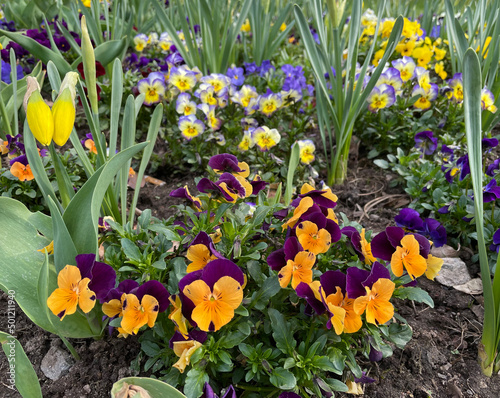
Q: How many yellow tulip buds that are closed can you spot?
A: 2